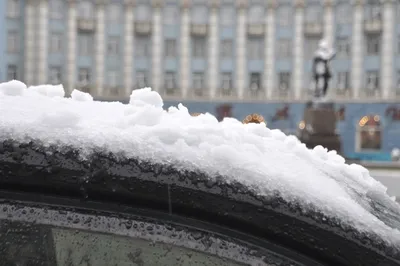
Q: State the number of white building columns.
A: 14